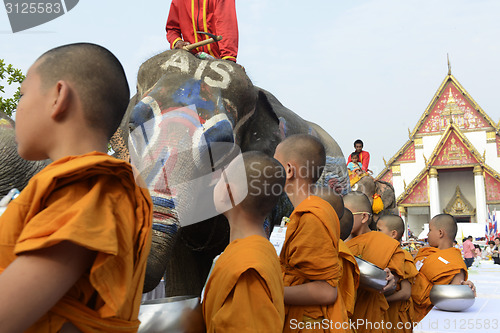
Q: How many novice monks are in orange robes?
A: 8